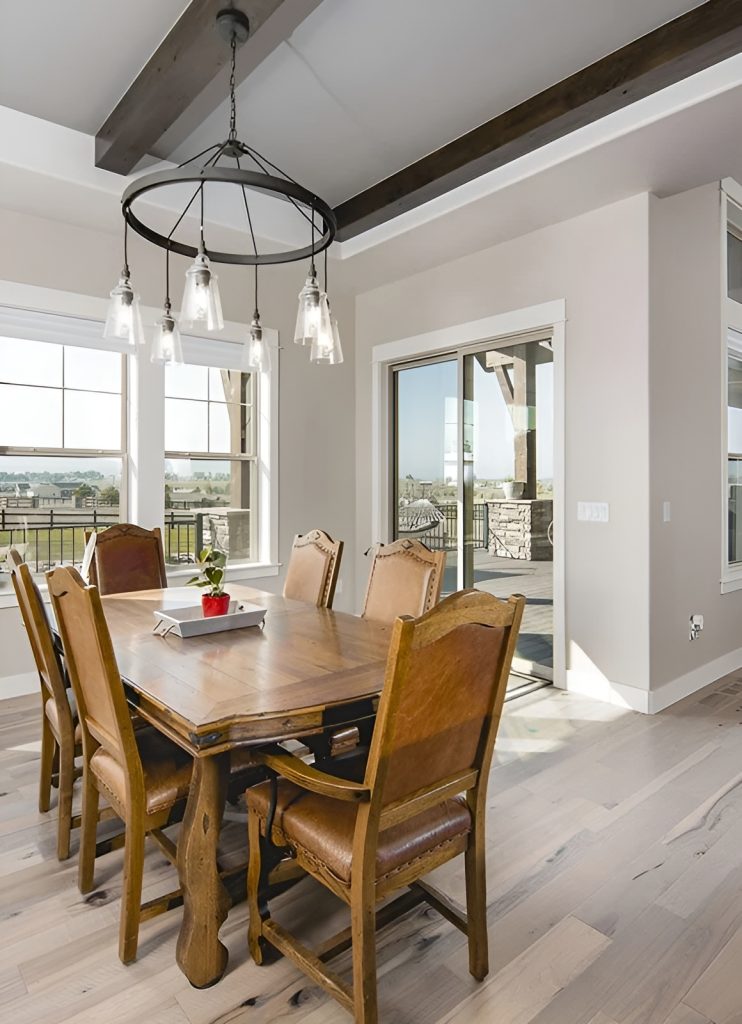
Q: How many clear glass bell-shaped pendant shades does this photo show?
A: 6